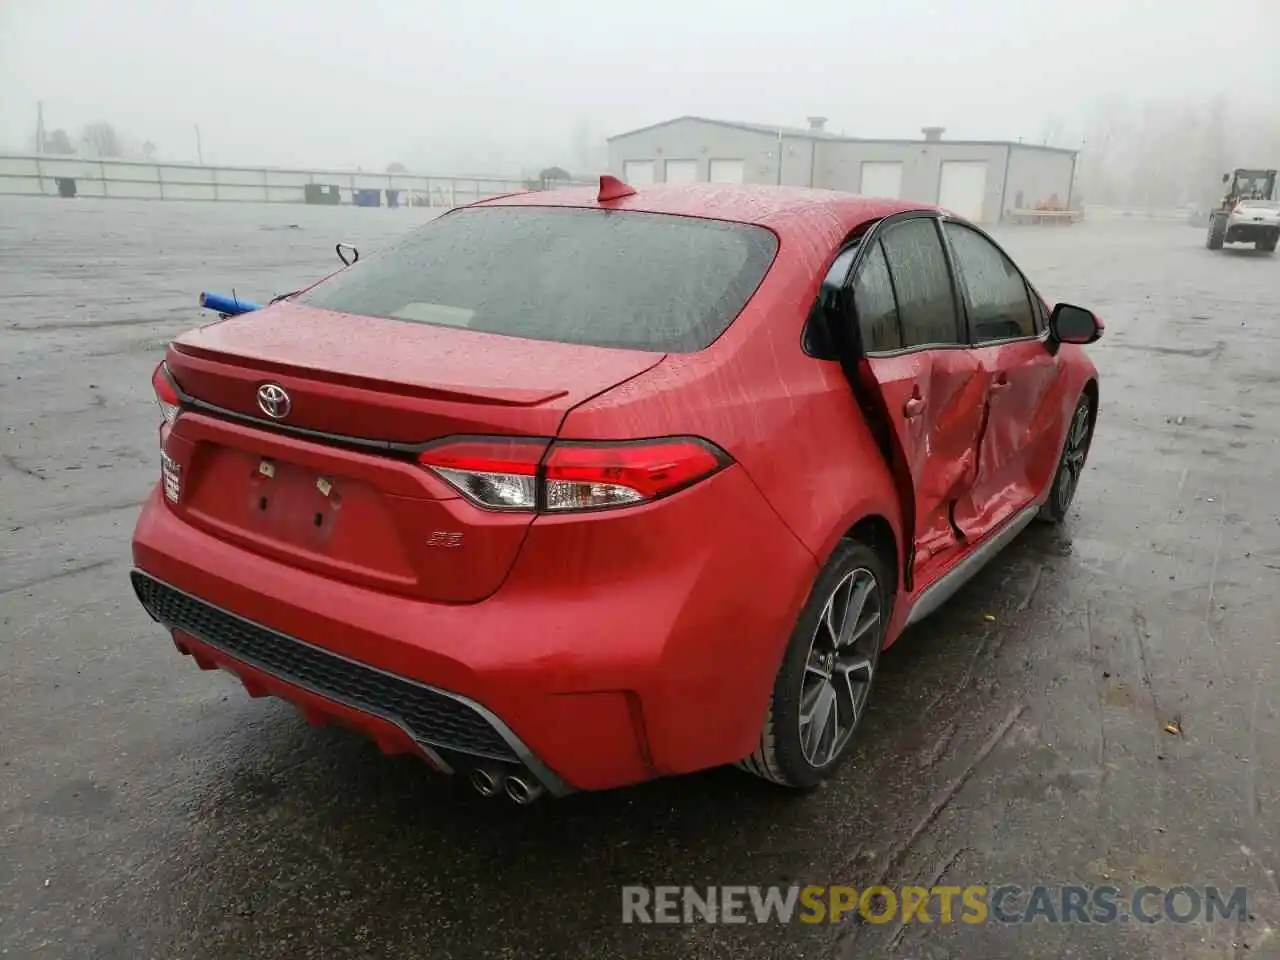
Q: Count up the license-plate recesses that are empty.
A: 1